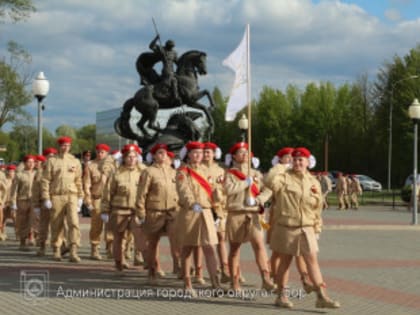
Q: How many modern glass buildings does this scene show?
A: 1